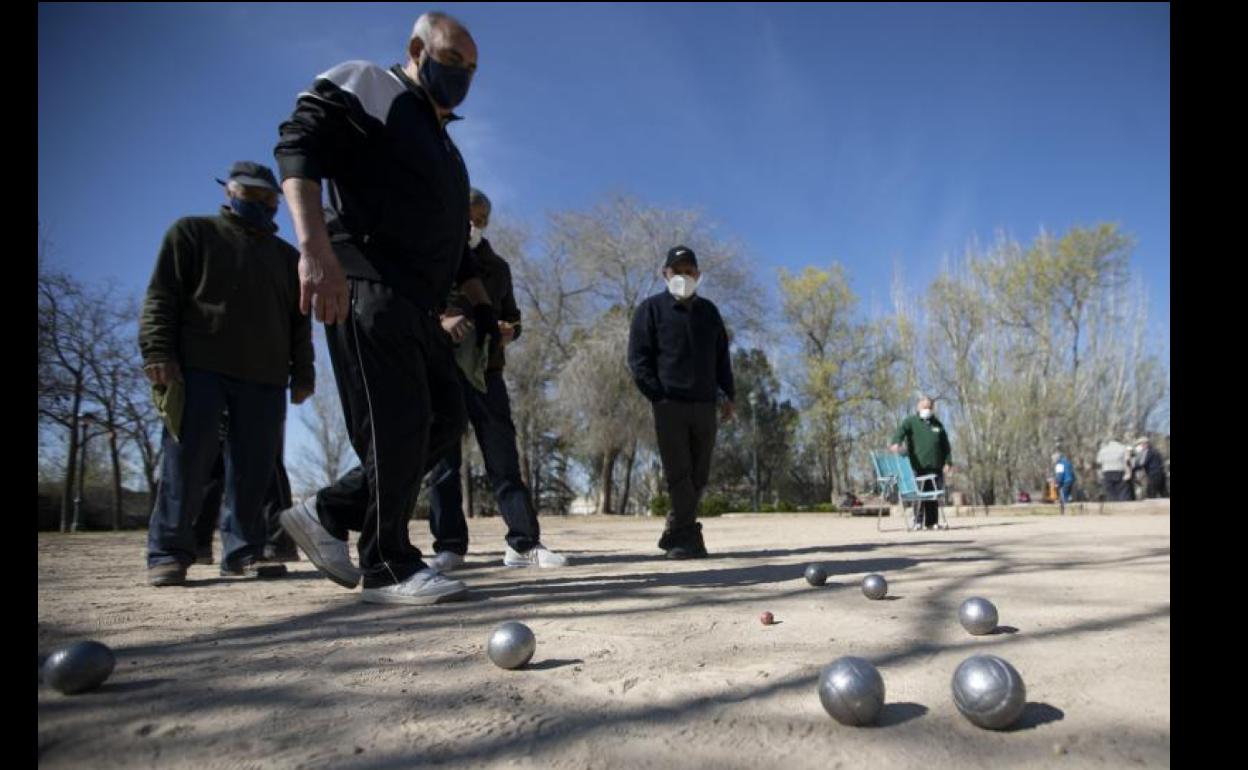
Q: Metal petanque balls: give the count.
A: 7